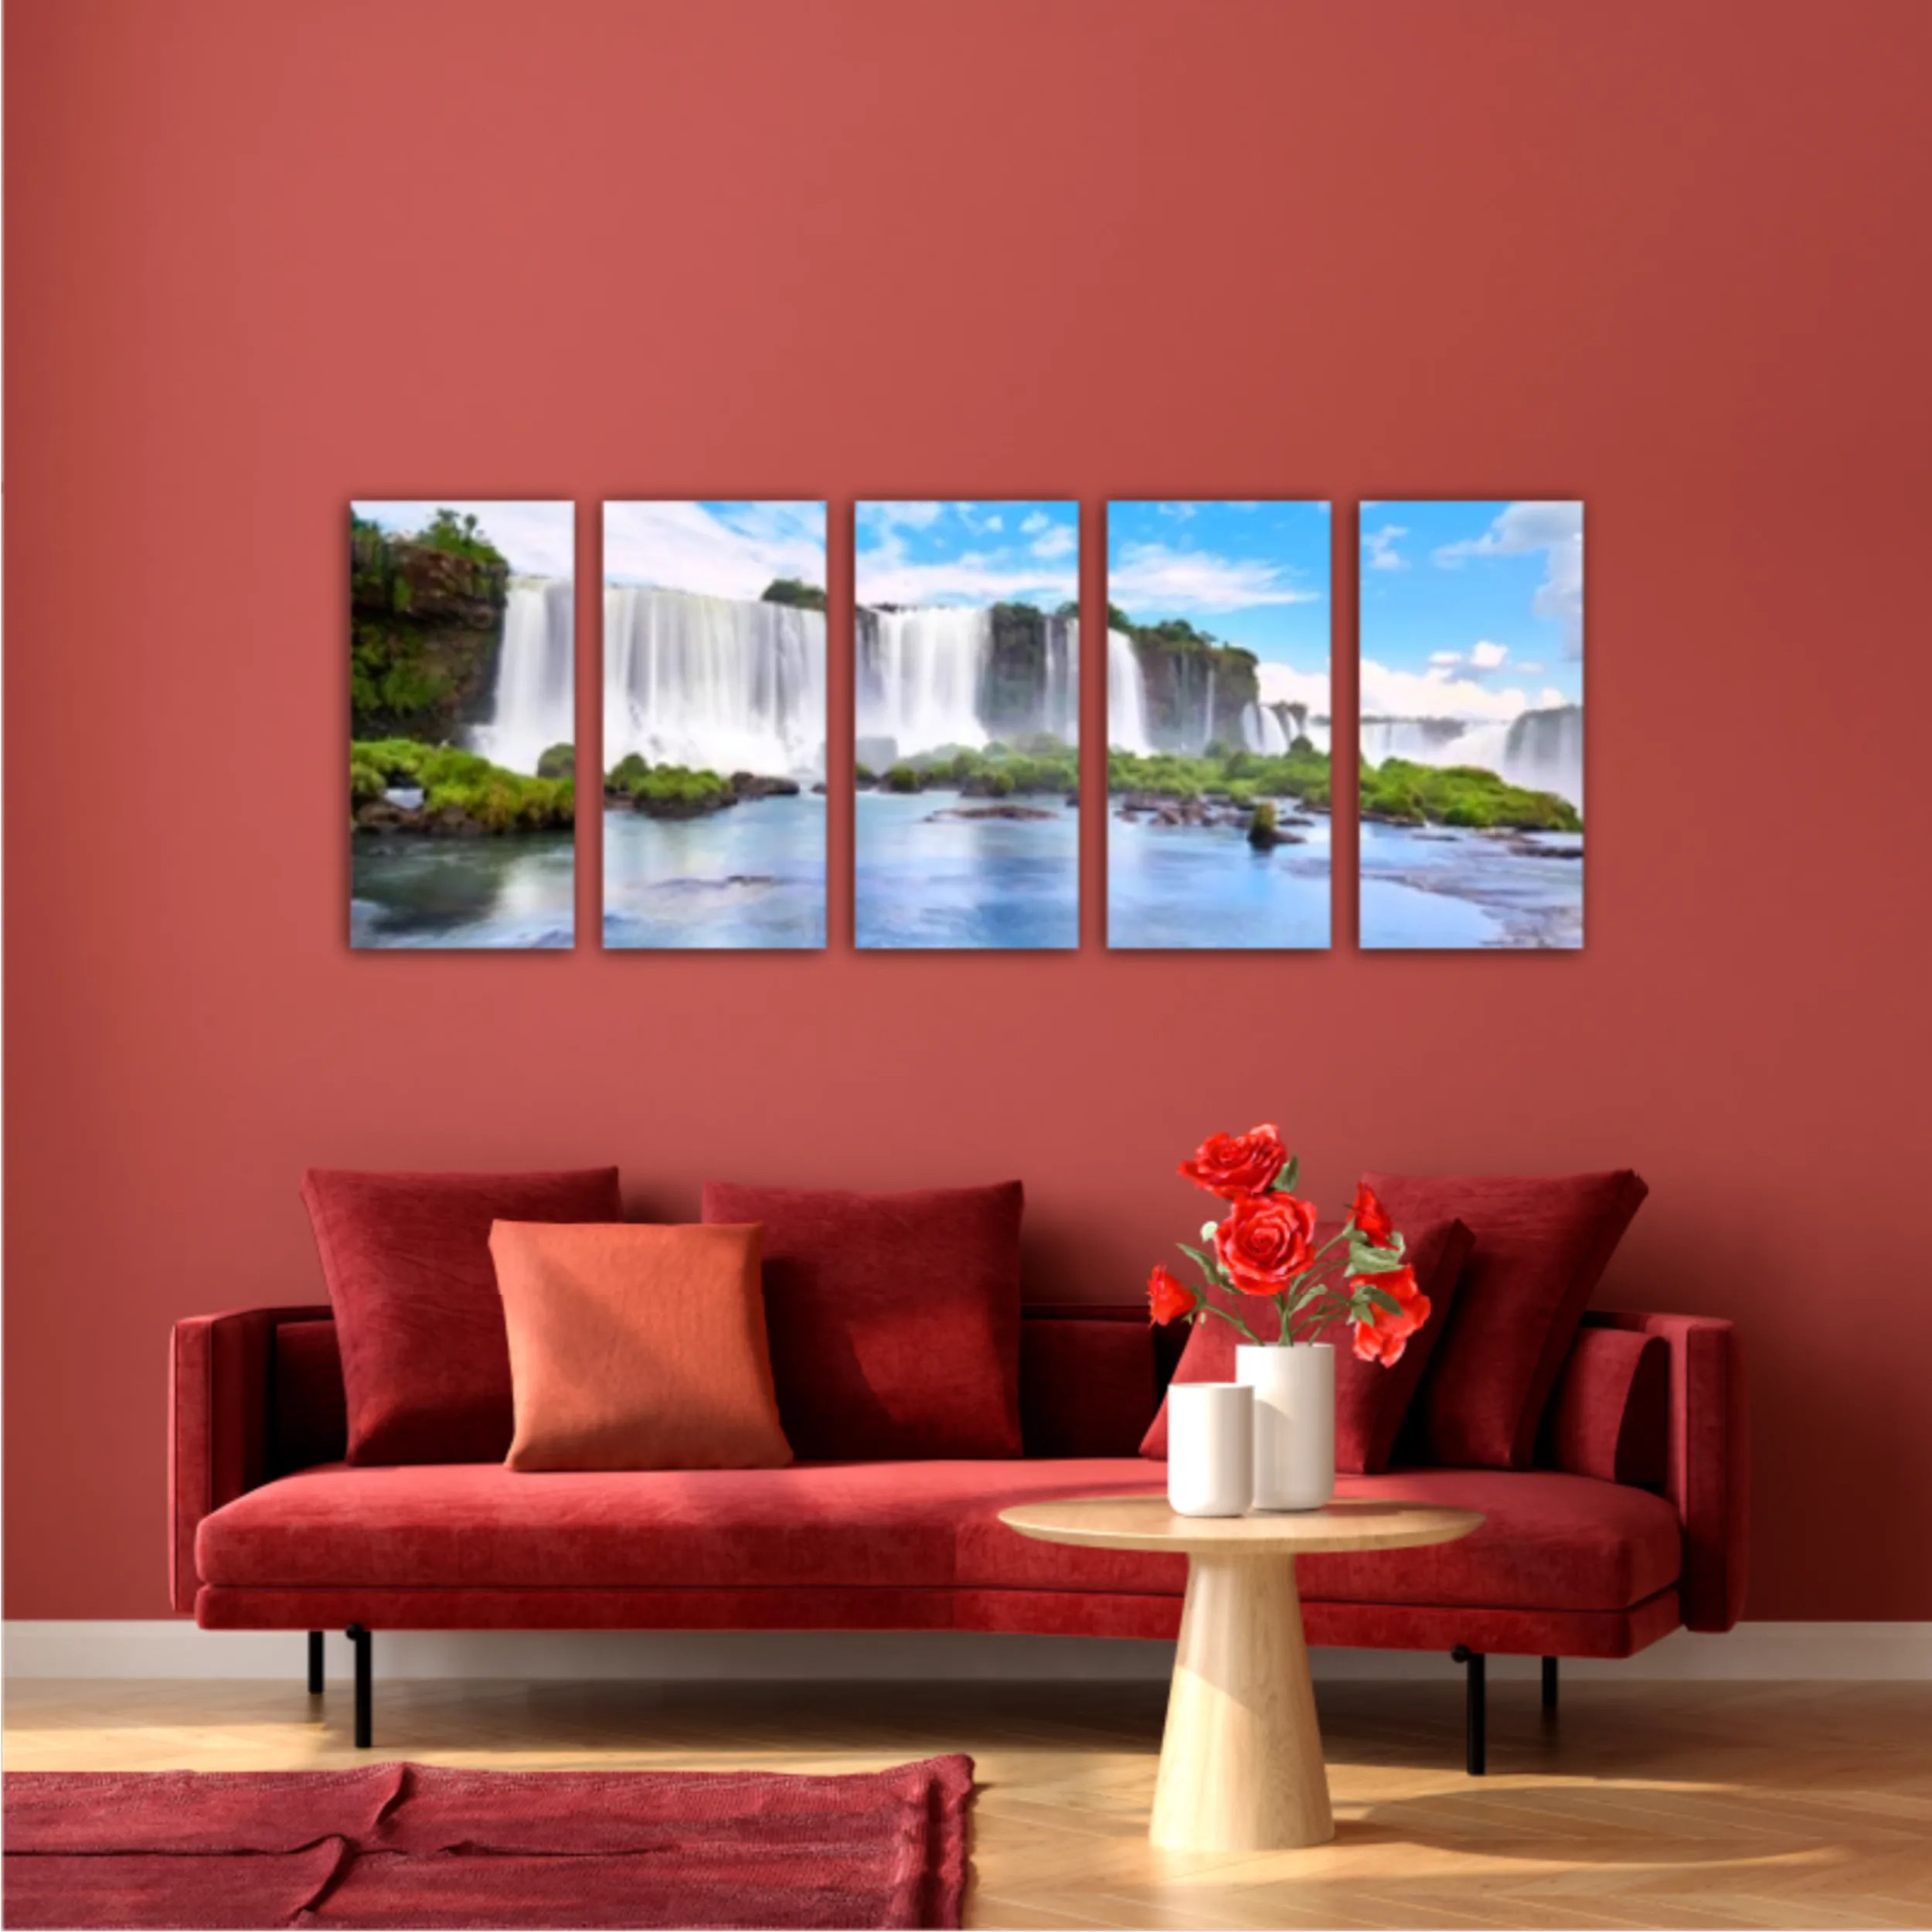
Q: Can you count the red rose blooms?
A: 5